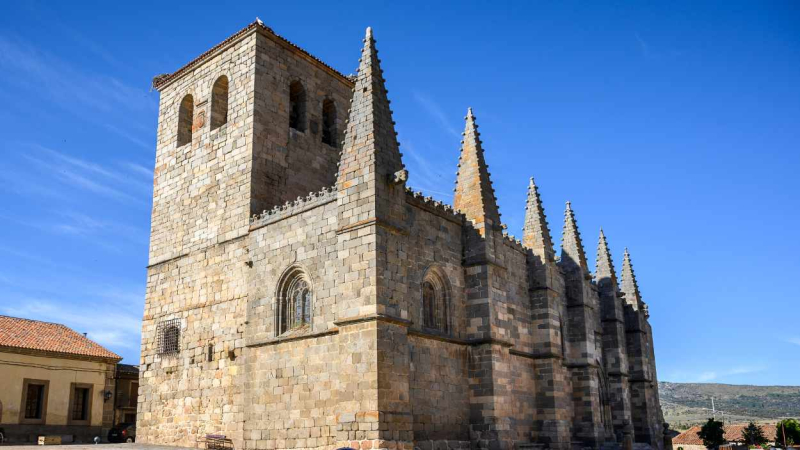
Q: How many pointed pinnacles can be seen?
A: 6